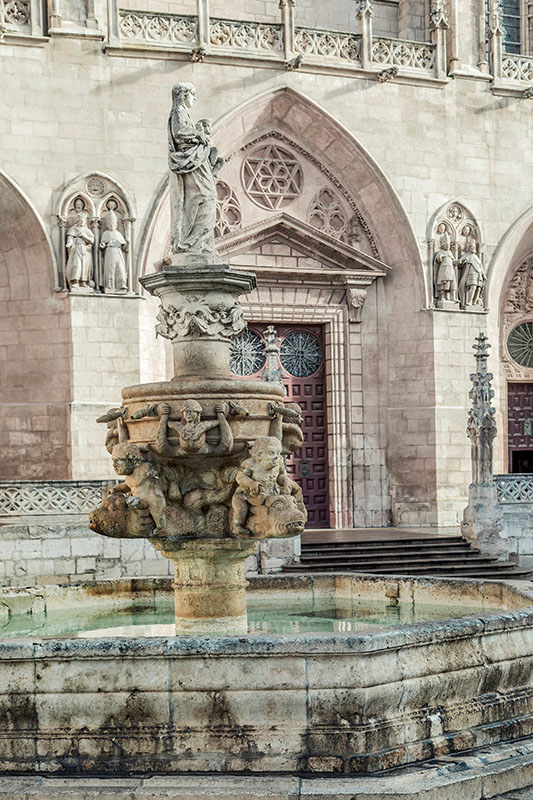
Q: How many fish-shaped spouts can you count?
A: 2